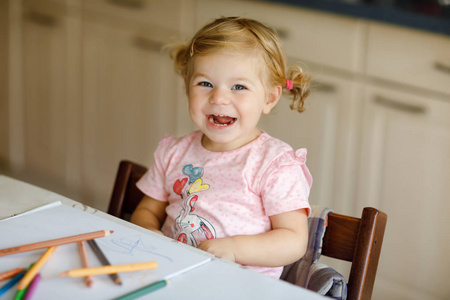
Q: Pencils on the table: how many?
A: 10